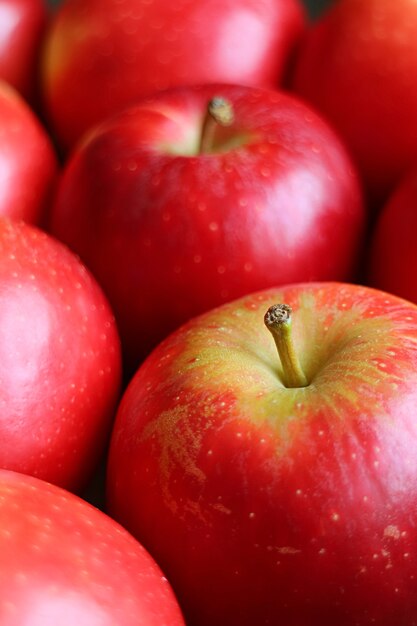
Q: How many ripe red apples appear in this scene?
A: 9